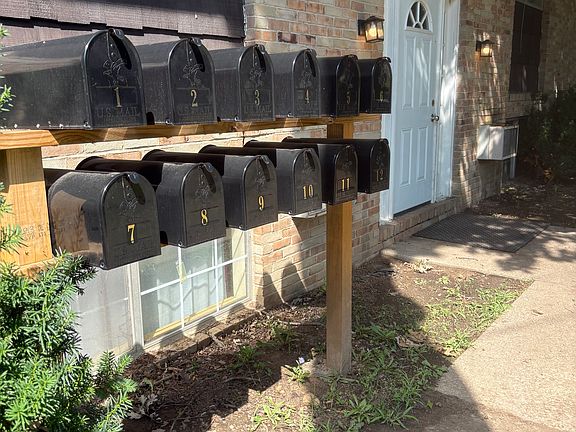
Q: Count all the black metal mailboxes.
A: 12